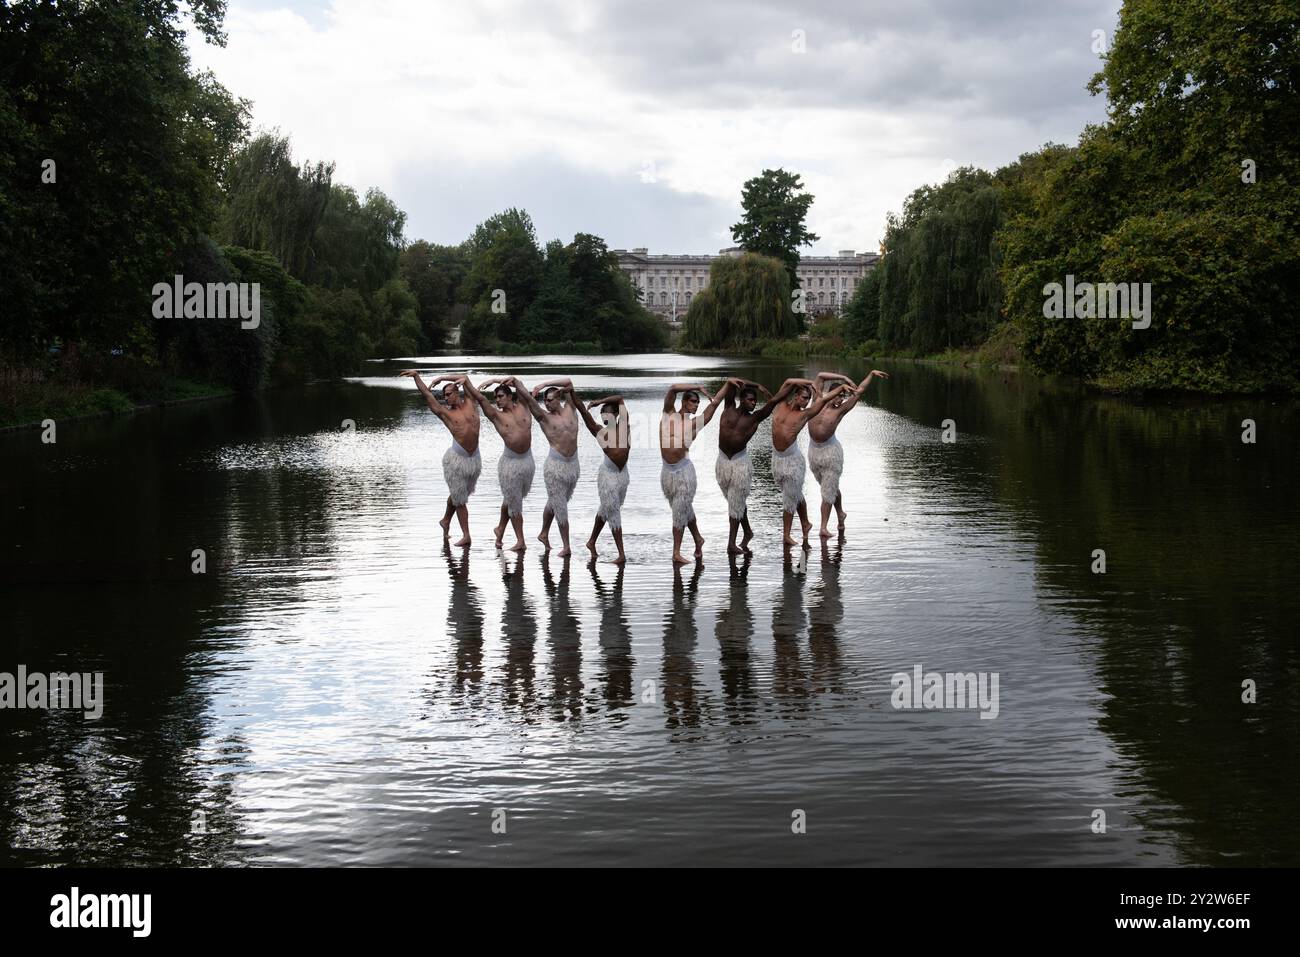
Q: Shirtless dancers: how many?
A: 8